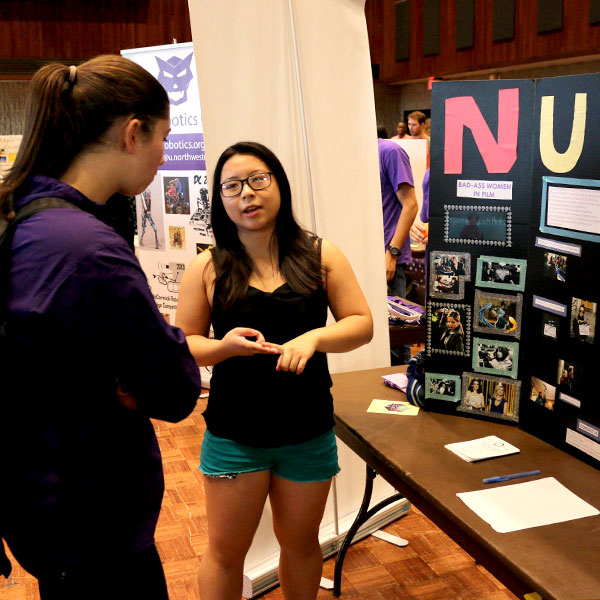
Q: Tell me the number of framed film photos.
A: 8